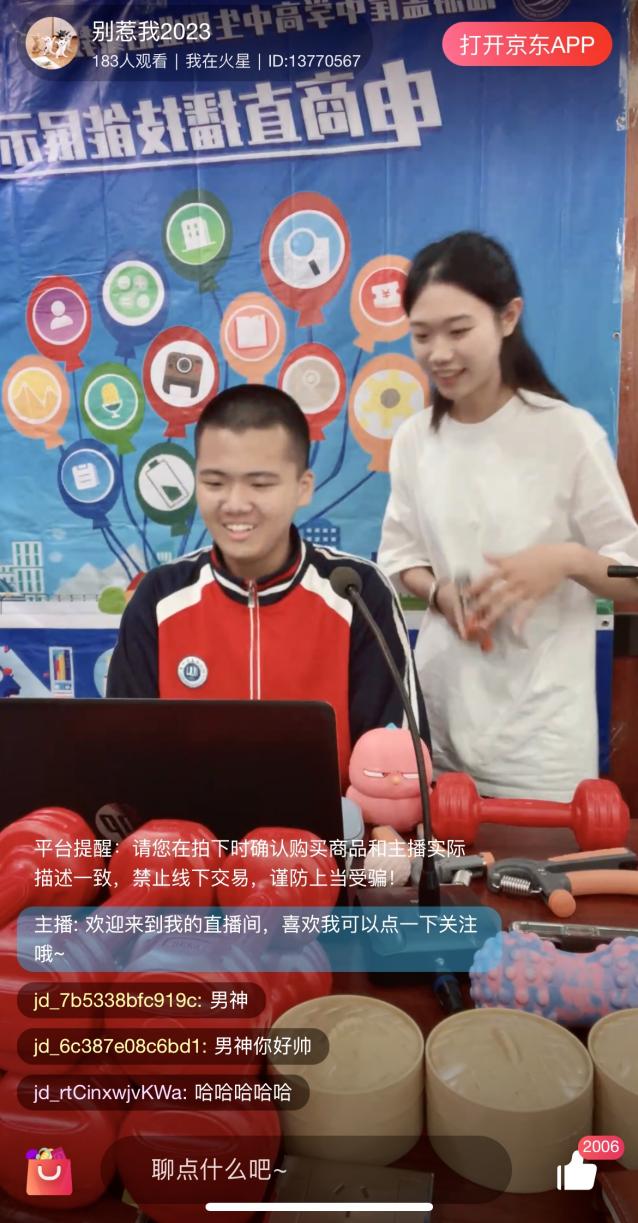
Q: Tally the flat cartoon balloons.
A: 13